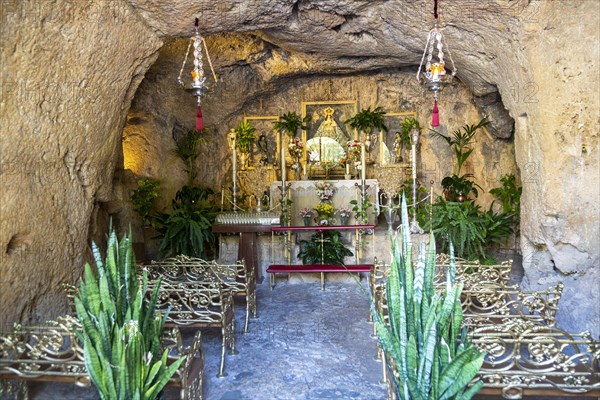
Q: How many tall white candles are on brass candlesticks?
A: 4